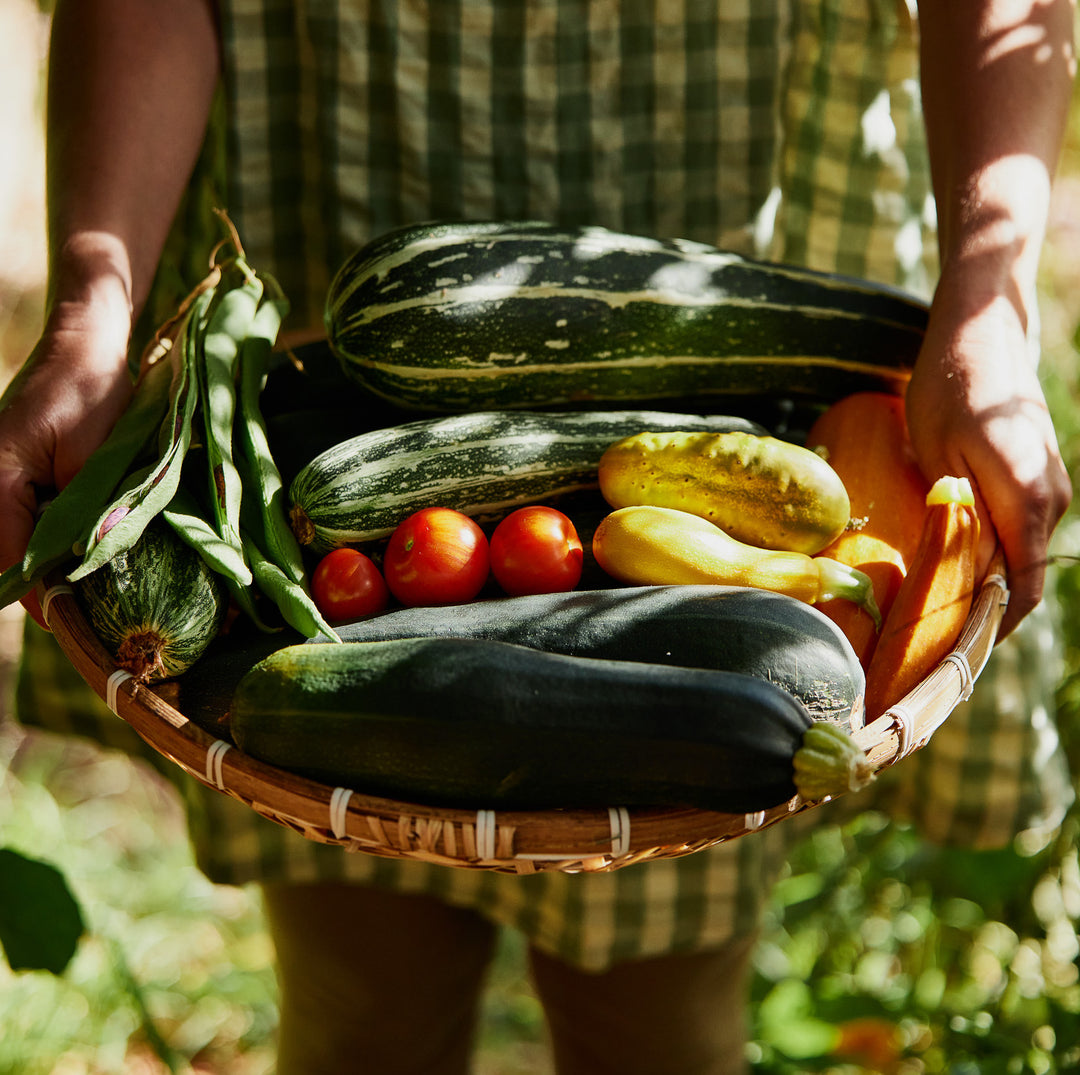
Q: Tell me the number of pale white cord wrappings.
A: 10